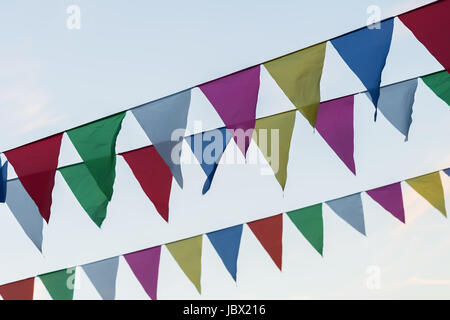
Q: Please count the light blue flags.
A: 5